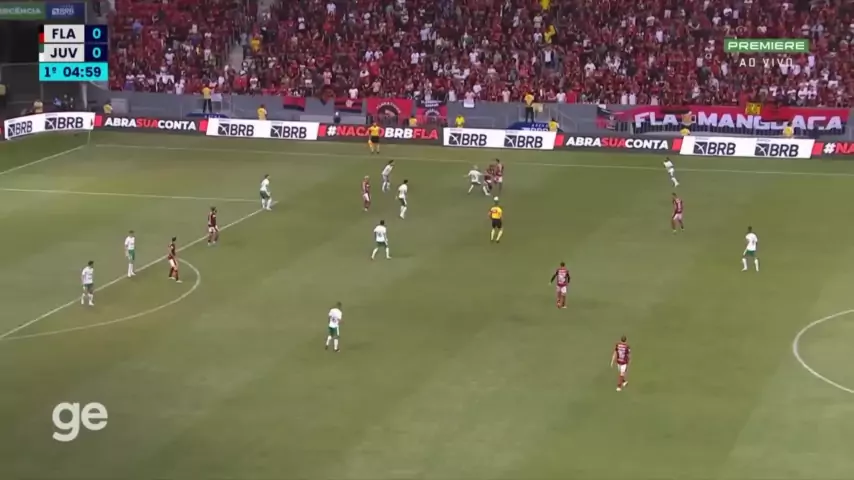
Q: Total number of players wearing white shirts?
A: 10